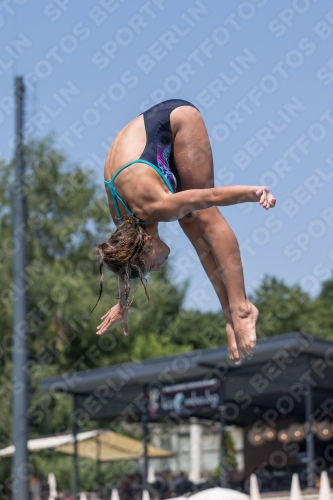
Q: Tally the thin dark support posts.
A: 4